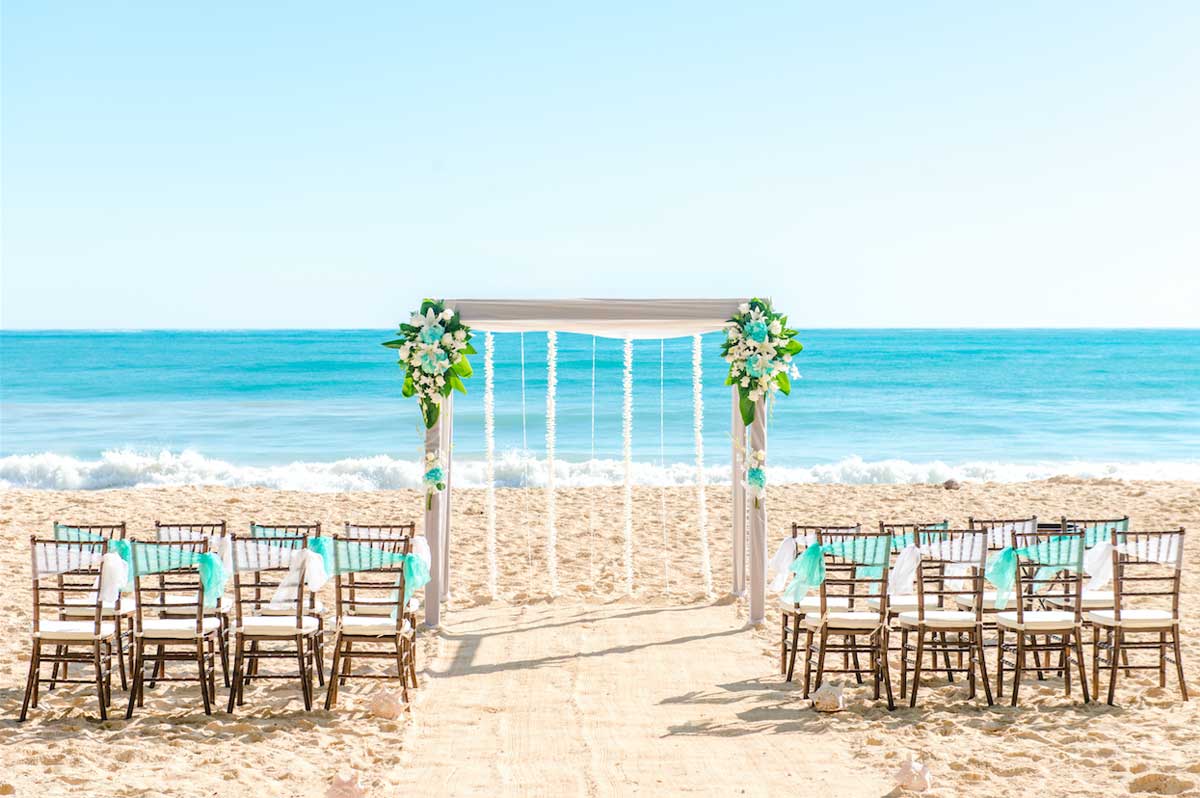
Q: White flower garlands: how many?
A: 4